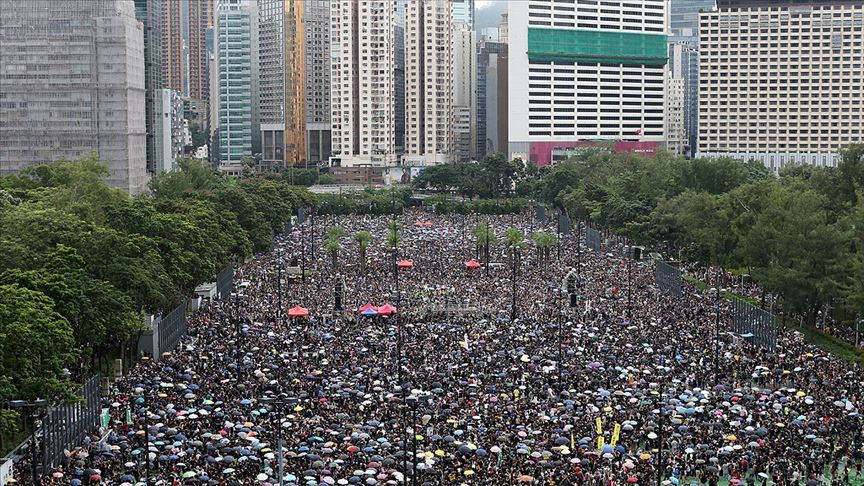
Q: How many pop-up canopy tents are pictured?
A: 8